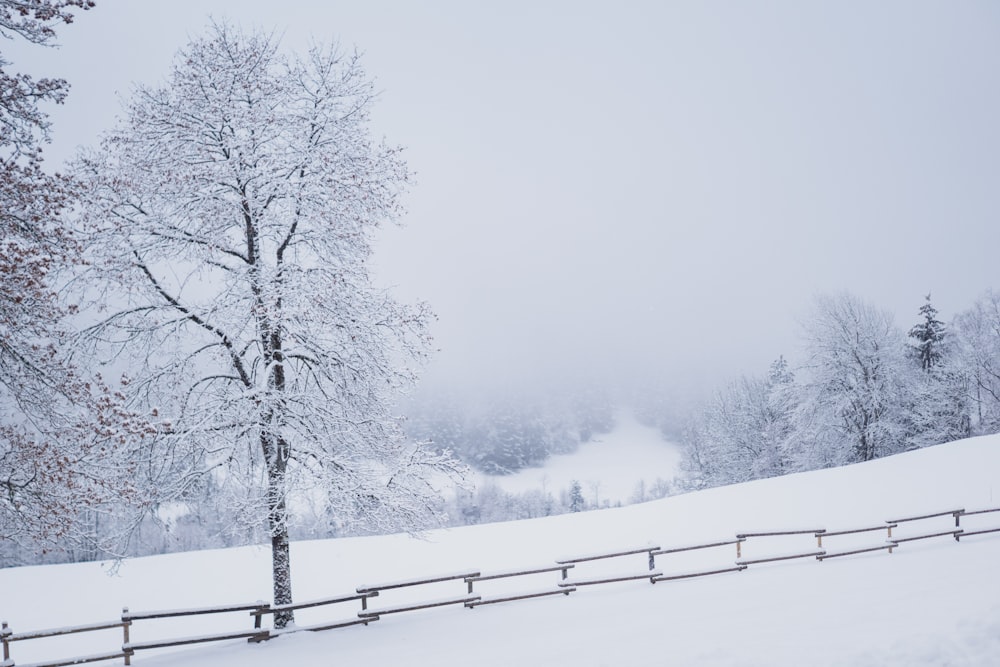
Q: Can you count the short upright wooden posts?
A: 11